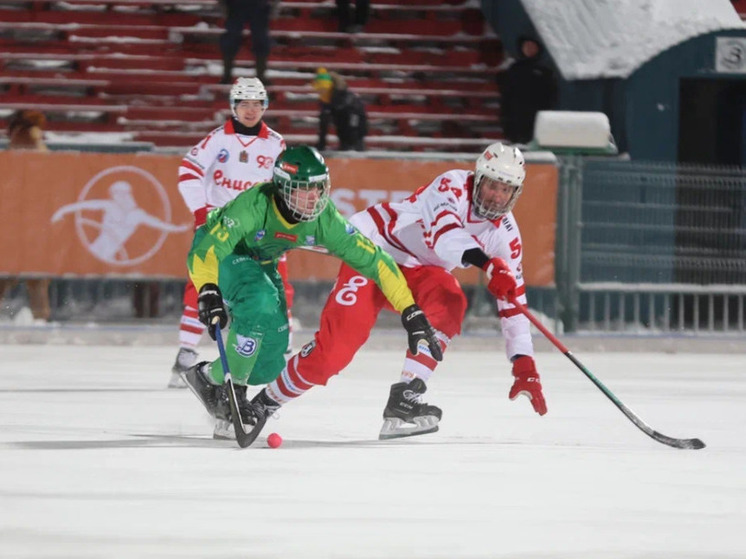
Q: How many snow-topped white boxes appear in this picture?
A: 1